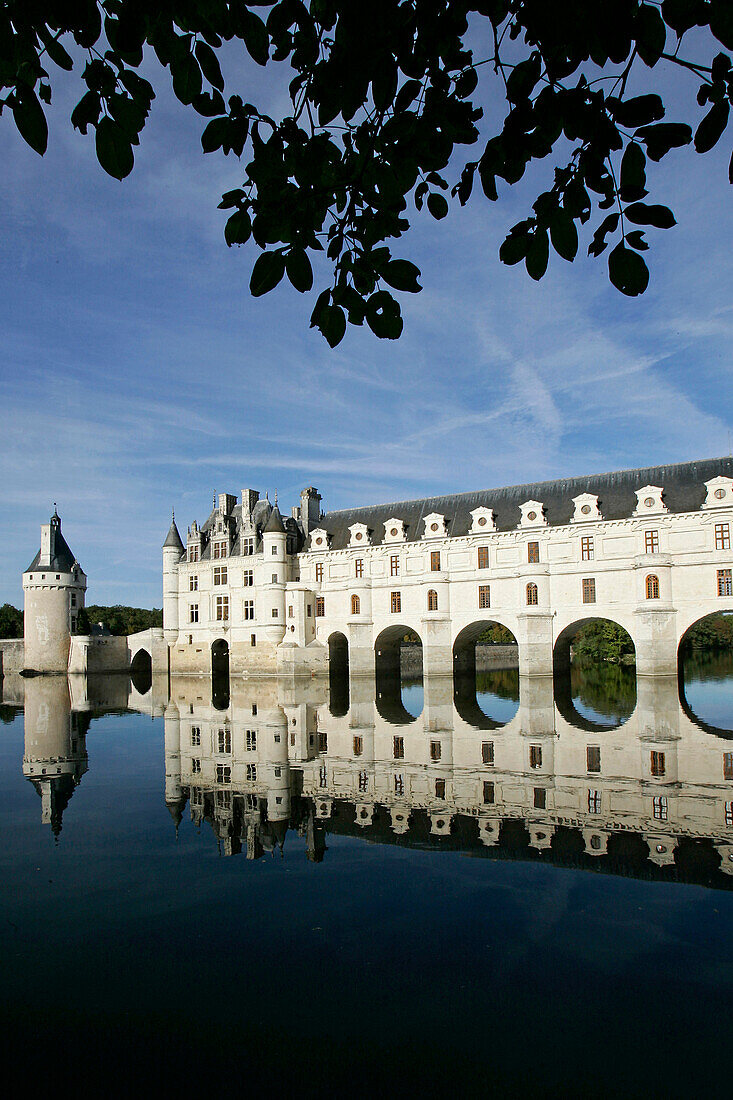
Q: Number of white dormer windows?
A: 9